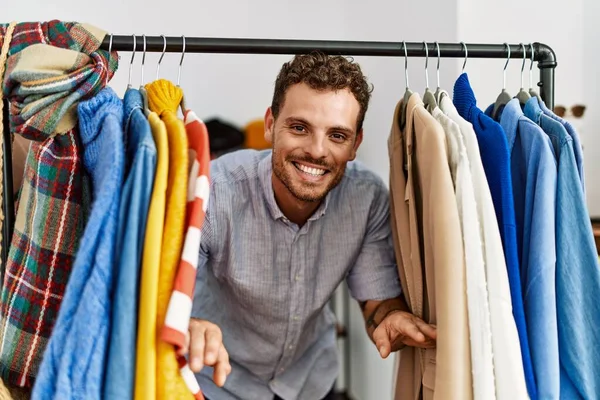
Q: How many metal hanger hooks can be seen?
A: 12